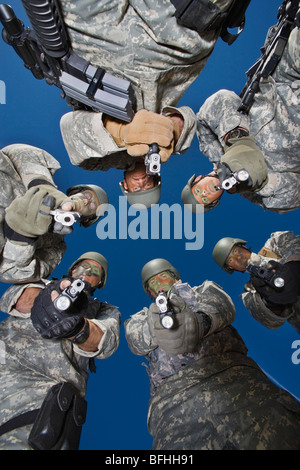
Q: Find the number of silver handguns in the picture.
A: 5